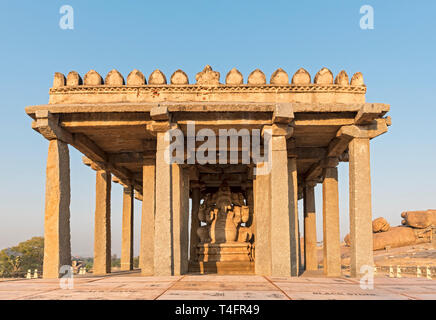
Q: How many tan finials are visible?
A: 15